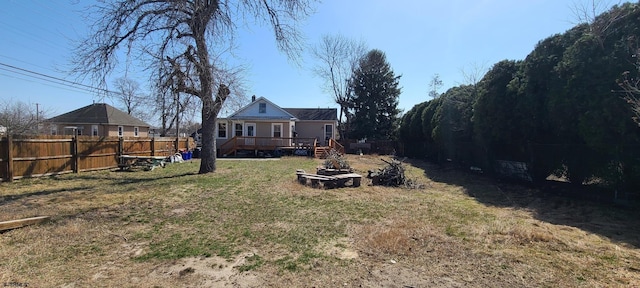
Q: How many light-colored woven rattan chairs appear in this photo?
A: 0